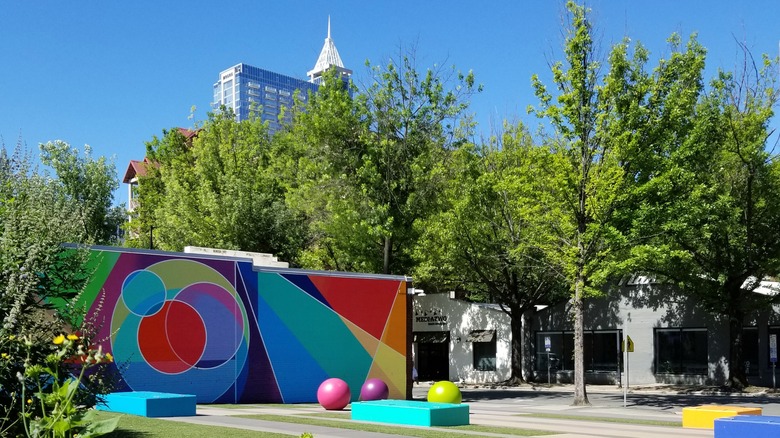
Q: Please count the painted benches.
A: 4